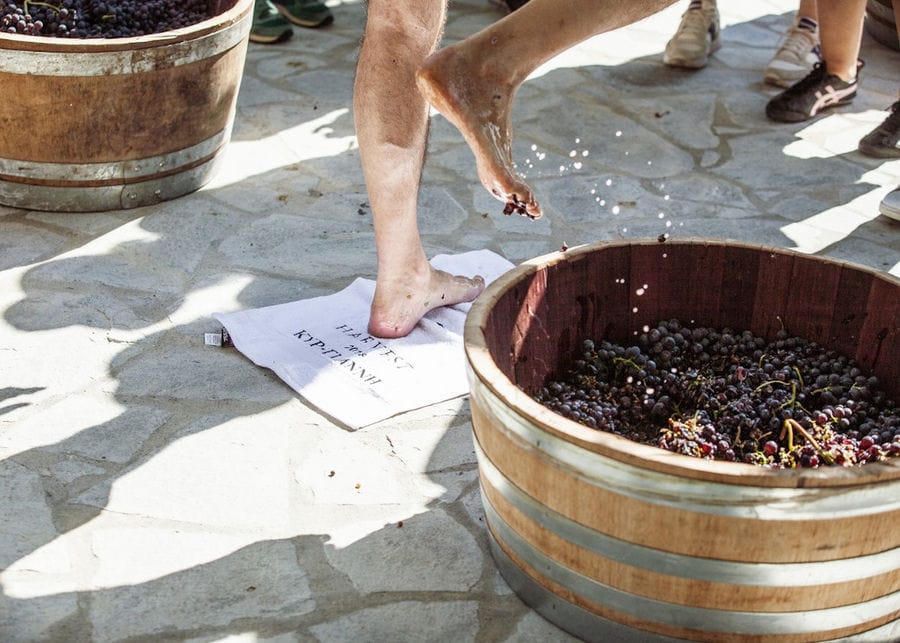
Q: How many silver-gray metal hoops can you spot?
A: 7